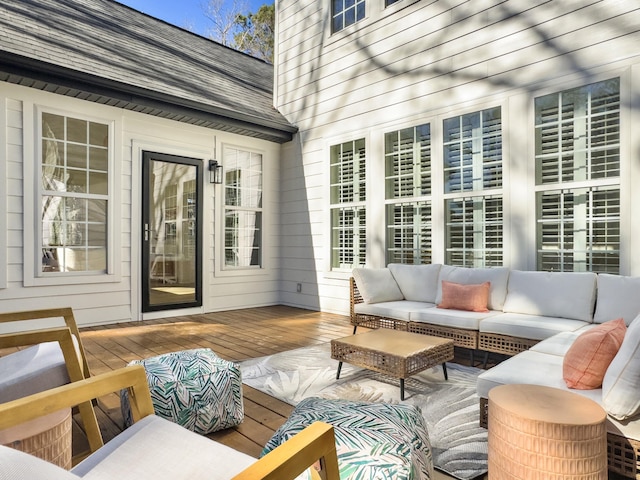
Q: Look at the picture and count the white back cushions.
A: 6